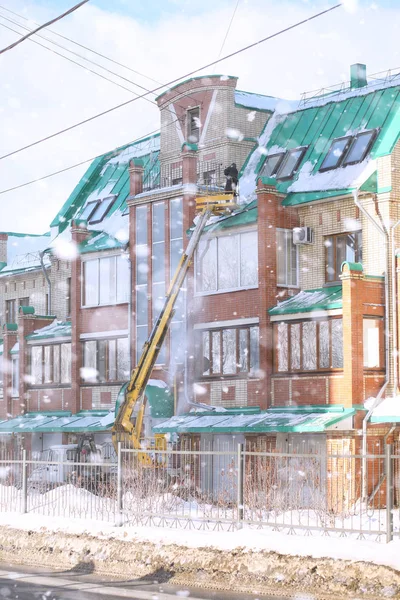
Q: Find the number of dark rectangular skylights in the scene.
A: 6